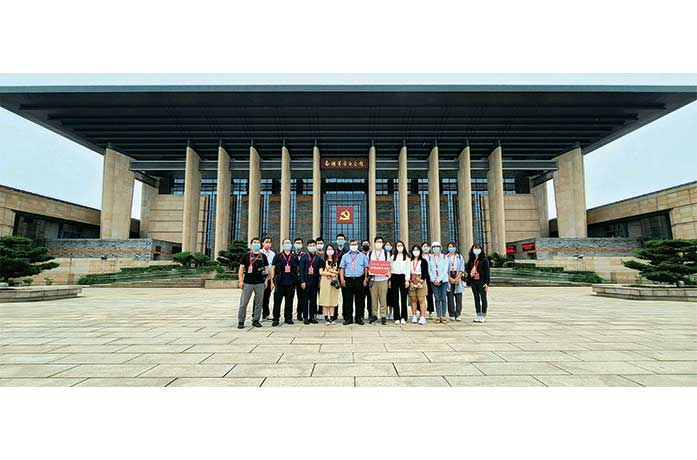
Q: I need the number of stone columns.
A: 12